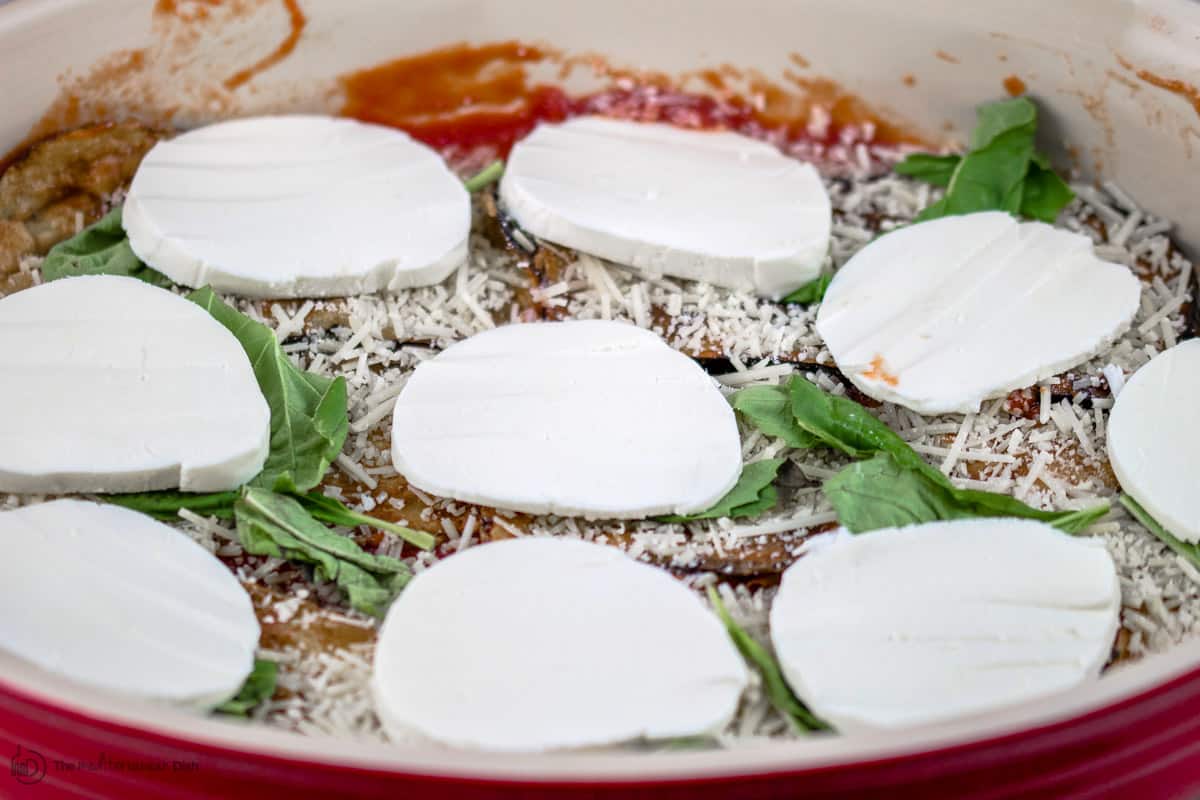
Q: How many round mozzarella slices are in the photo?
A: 9